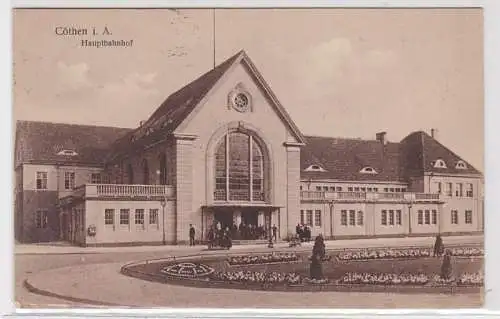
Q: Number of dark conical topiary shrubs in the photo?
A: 4